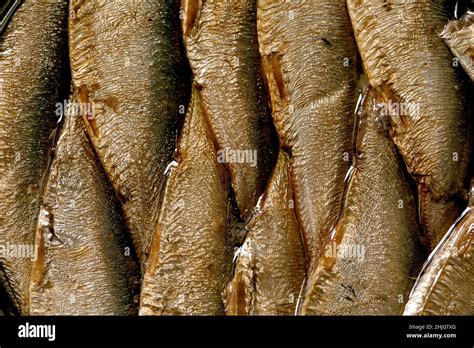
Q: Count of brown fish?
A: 11